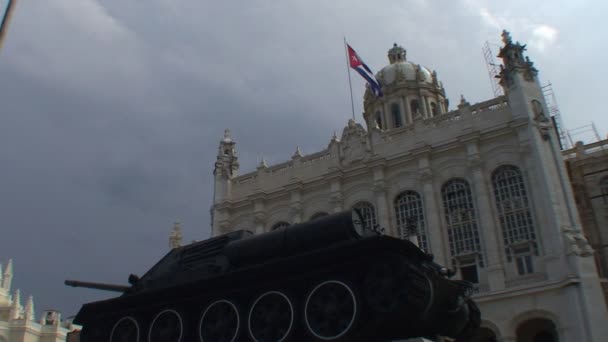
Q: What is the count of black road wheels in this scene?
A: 5